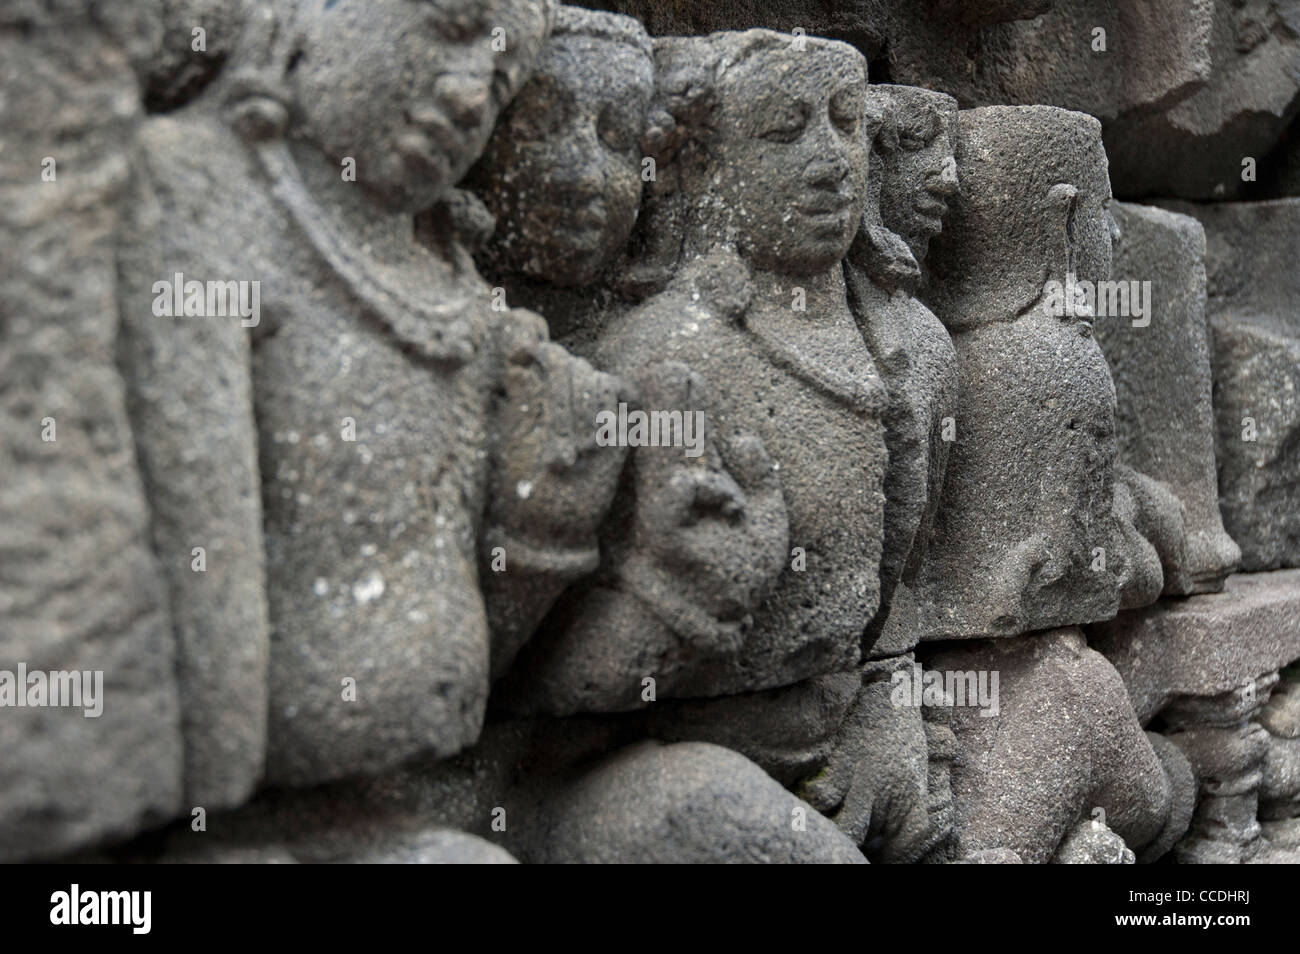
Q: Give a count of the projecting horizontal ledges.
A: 1